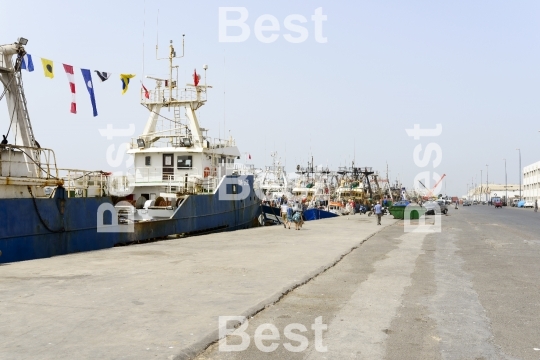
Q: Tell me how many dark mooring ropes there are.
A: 1